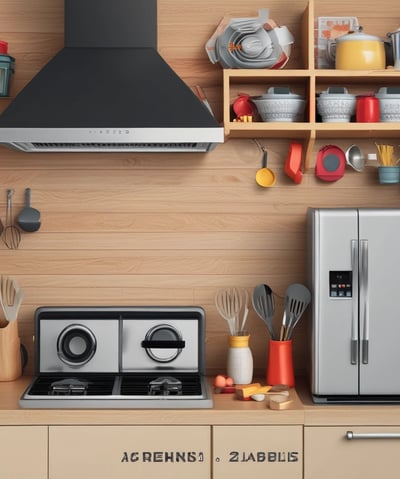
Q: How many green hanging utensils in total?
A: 0